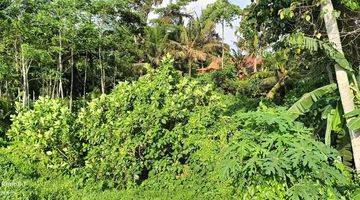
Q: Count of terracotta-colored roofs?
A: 2